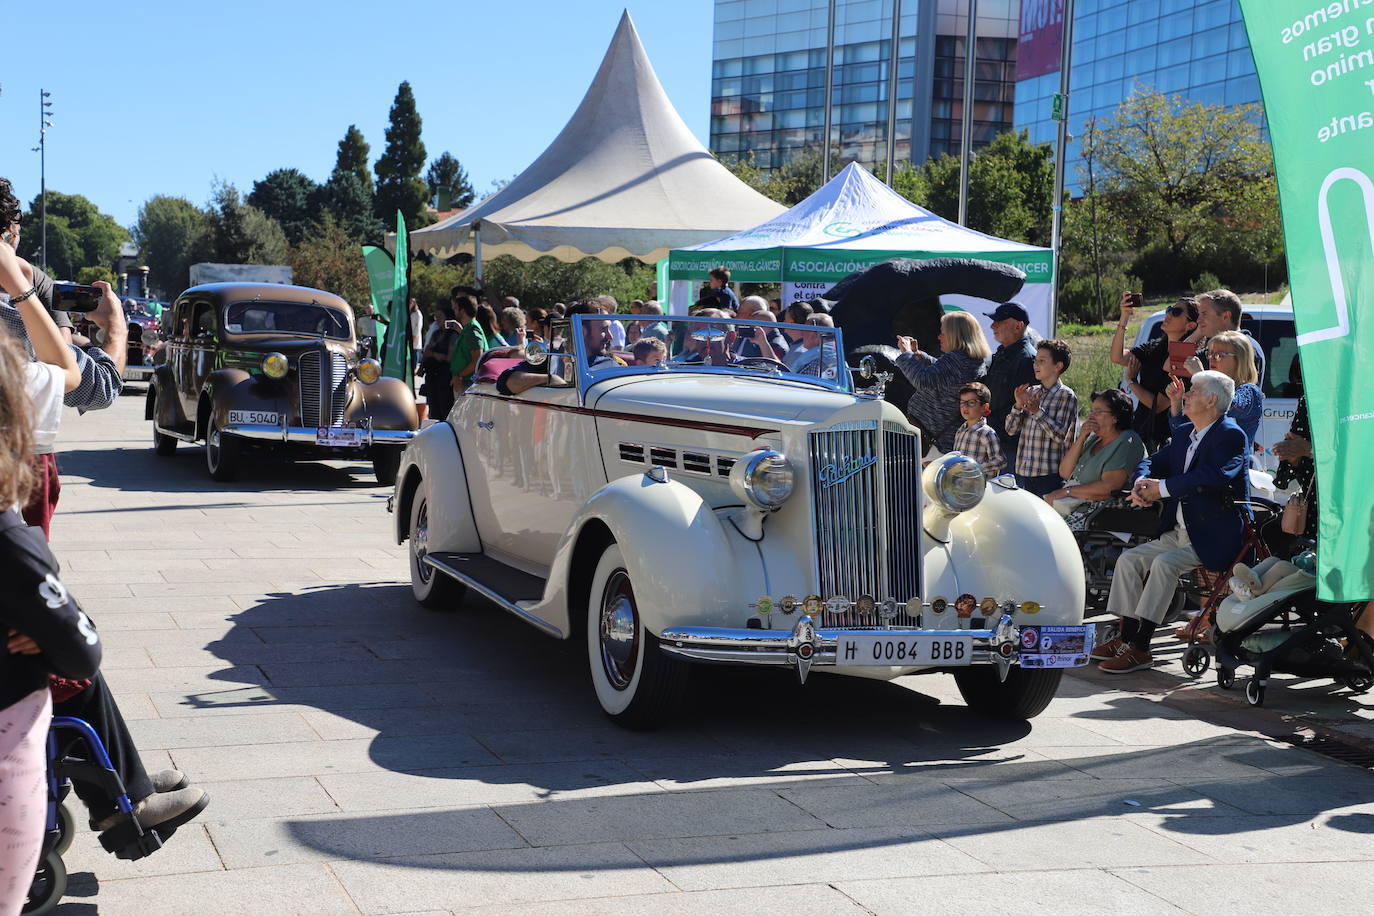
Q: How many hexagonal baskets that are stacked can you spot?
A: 0